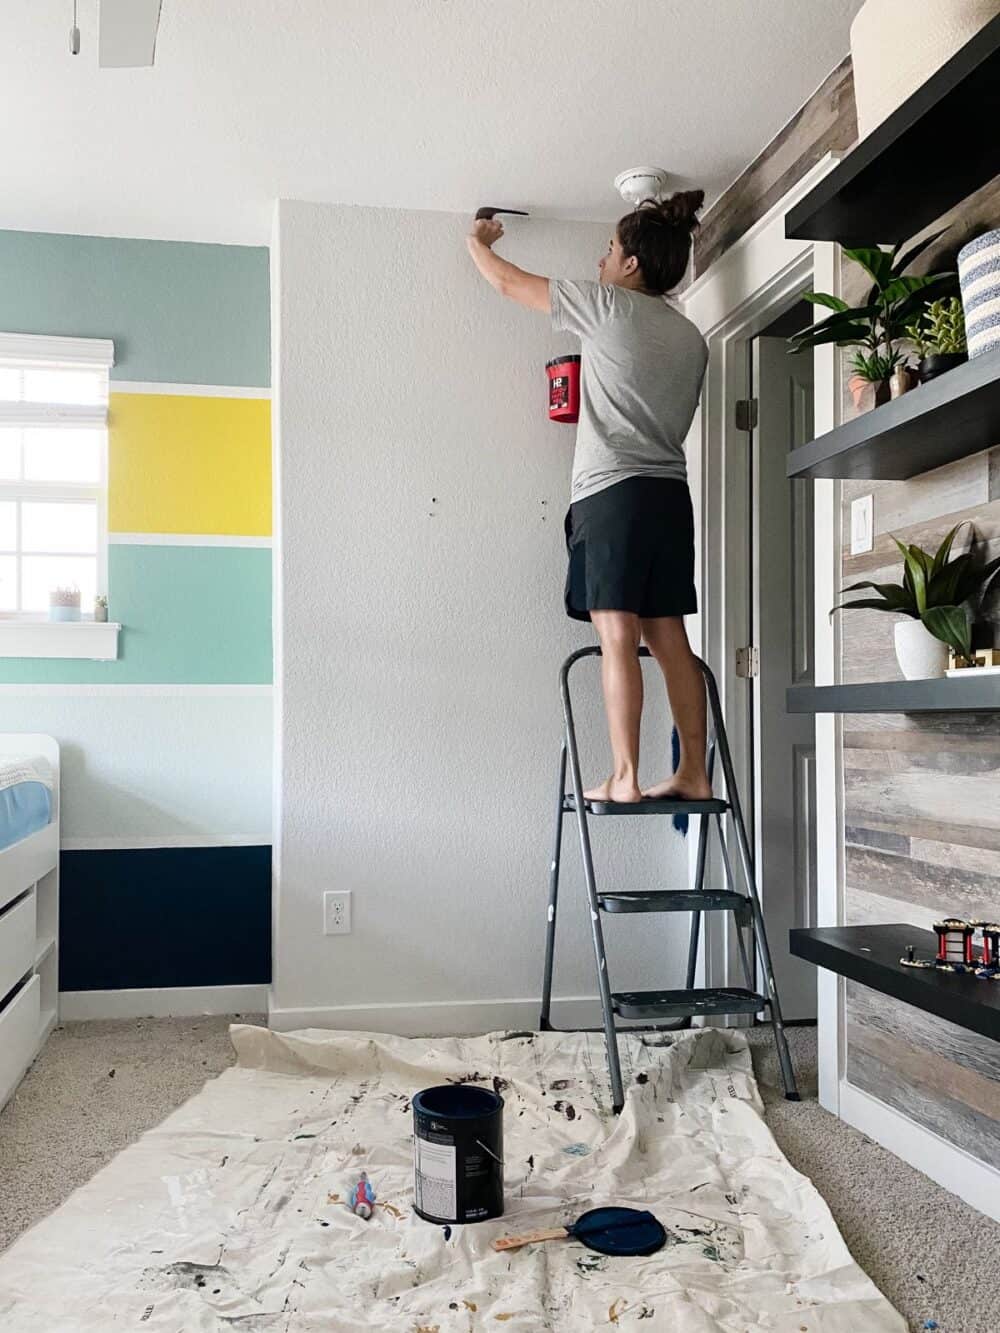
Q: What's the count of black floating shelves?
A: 4